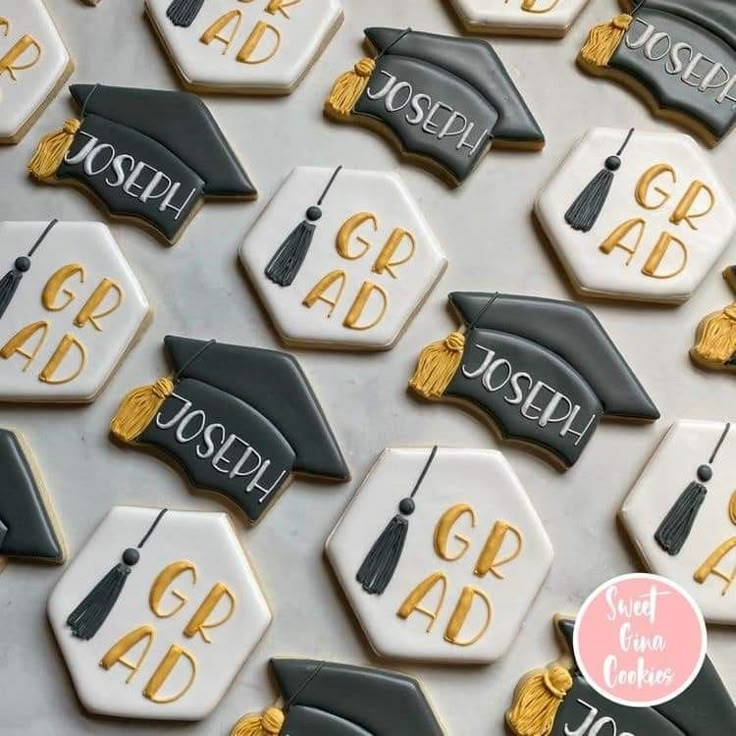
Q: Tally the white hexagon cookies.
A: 9